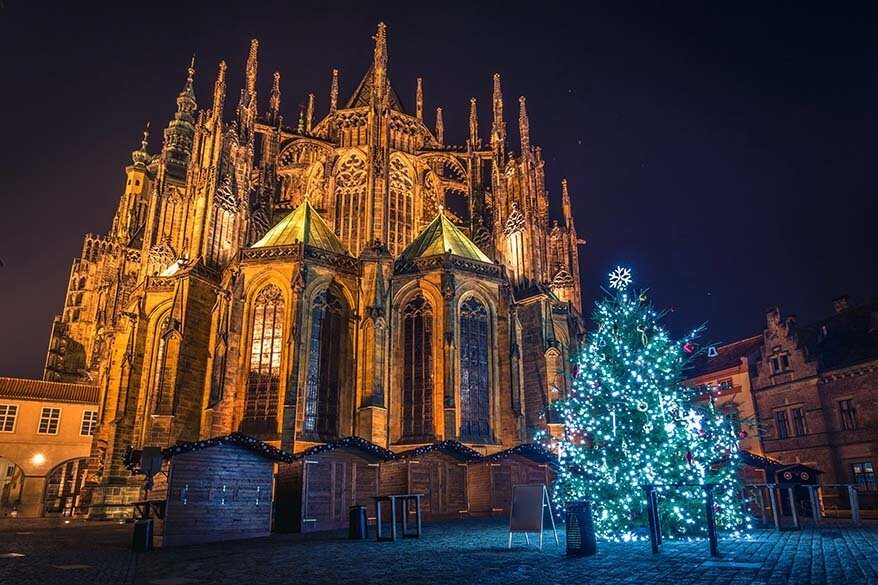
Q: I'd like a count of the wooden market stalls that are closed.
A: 4